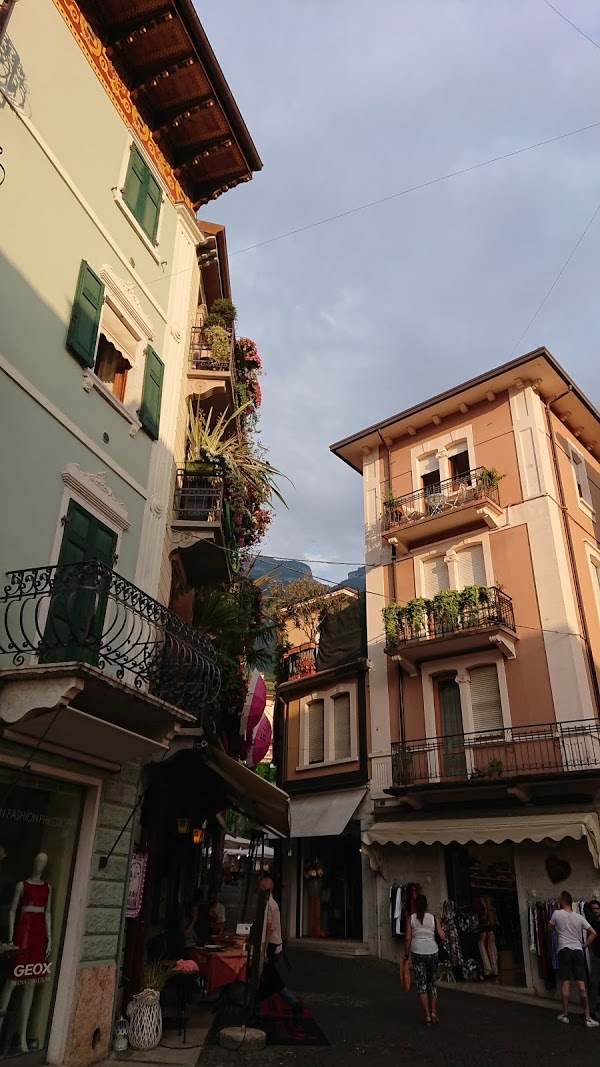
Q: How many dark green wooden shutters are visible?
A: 6